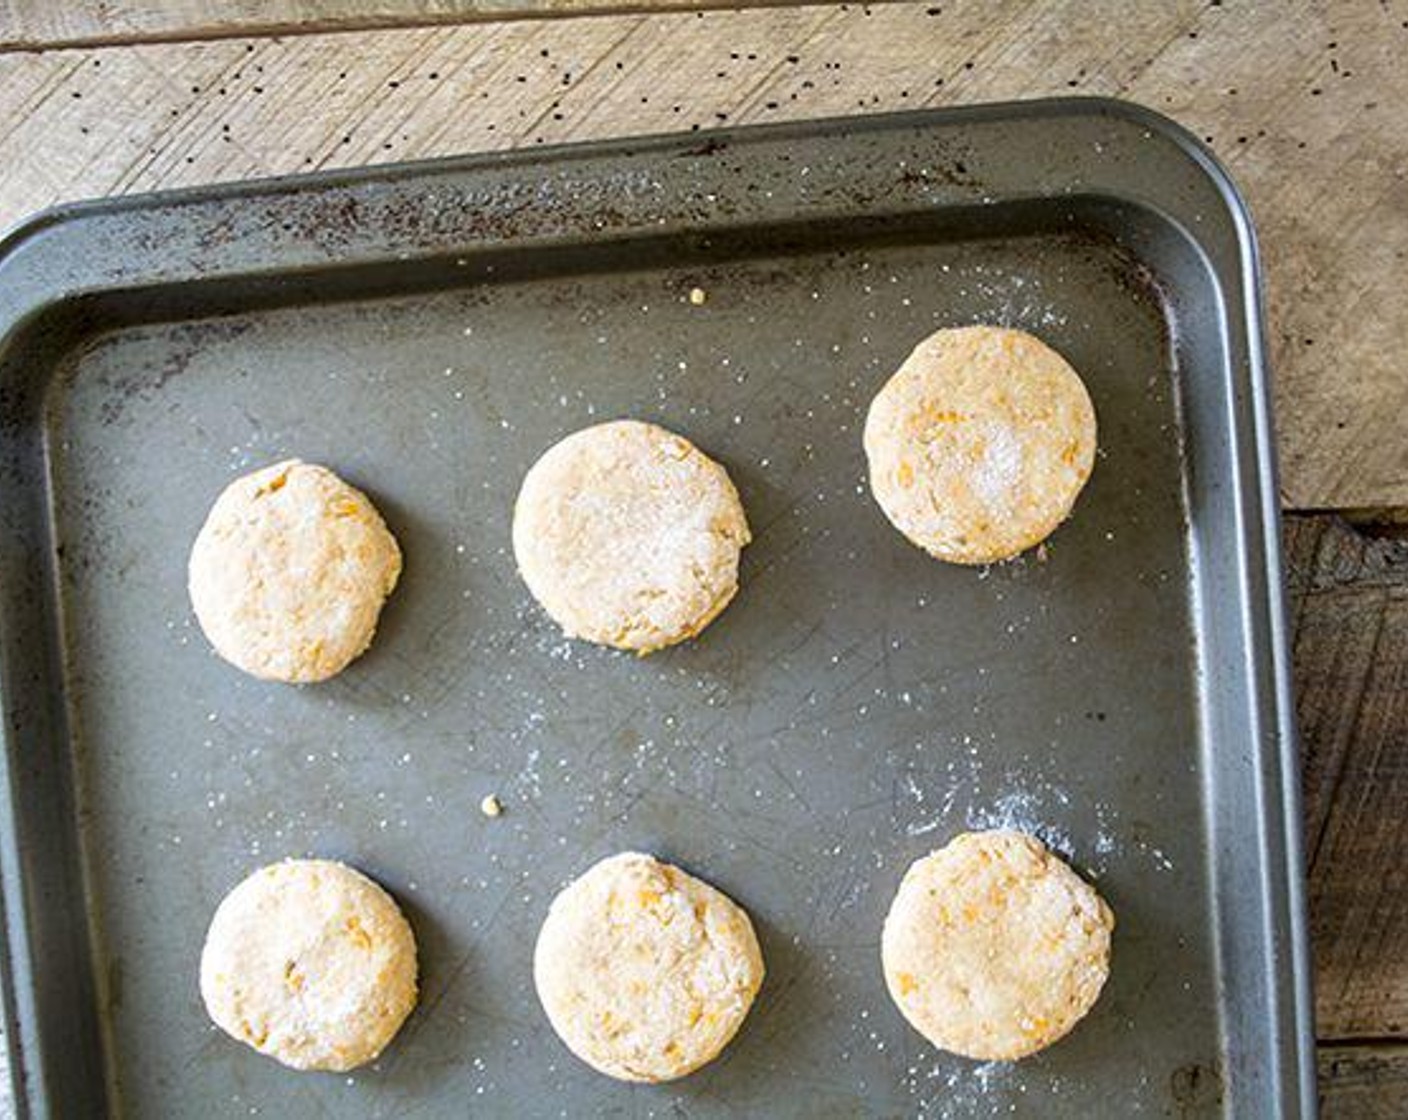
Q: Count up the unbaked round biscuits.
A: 6